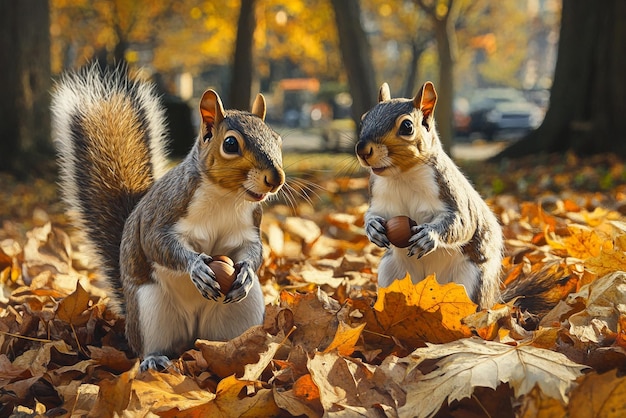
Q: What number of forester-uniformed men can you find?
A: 0